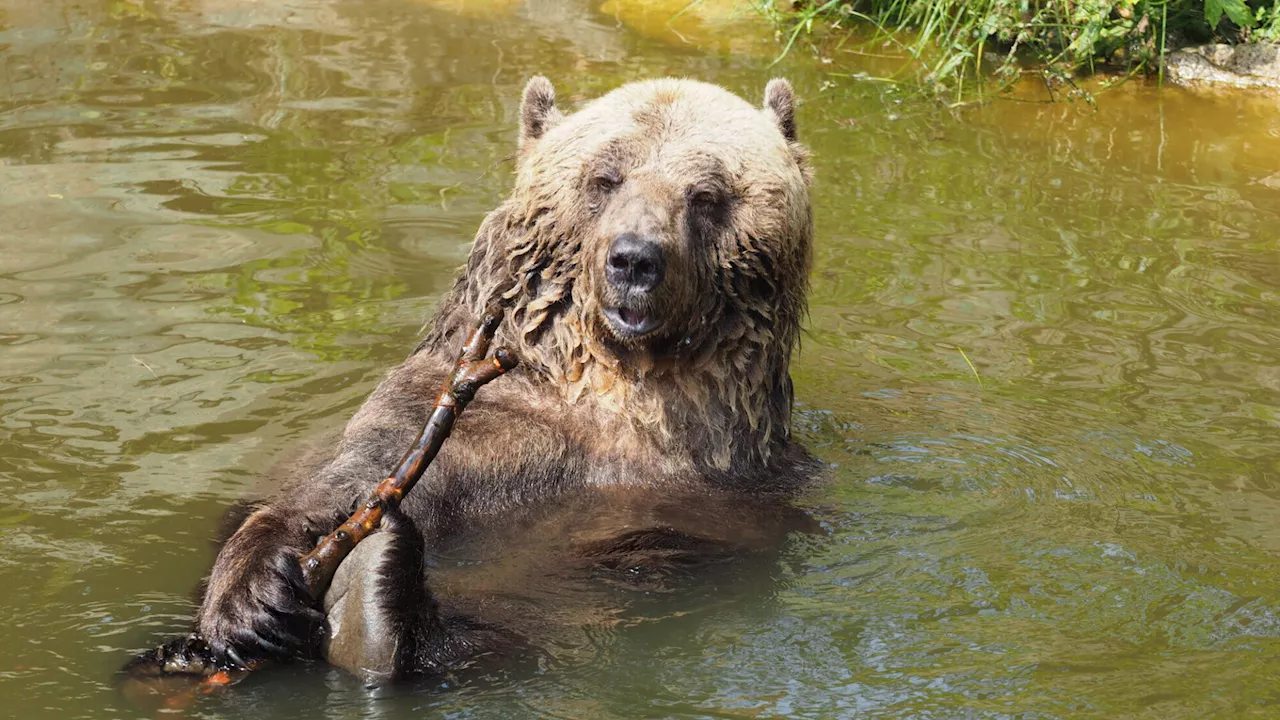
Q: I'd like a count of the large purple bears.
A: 0